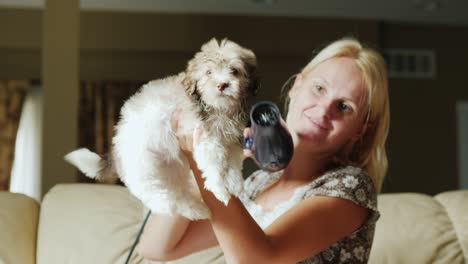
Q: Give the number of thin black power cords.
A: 1